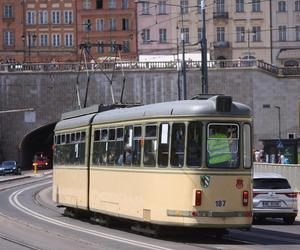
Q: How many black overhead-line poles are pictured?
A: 3